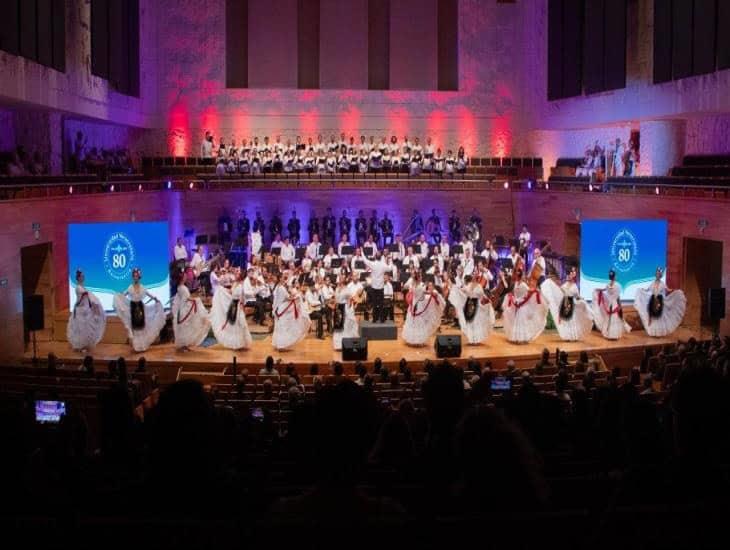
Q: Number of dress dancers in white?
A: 12